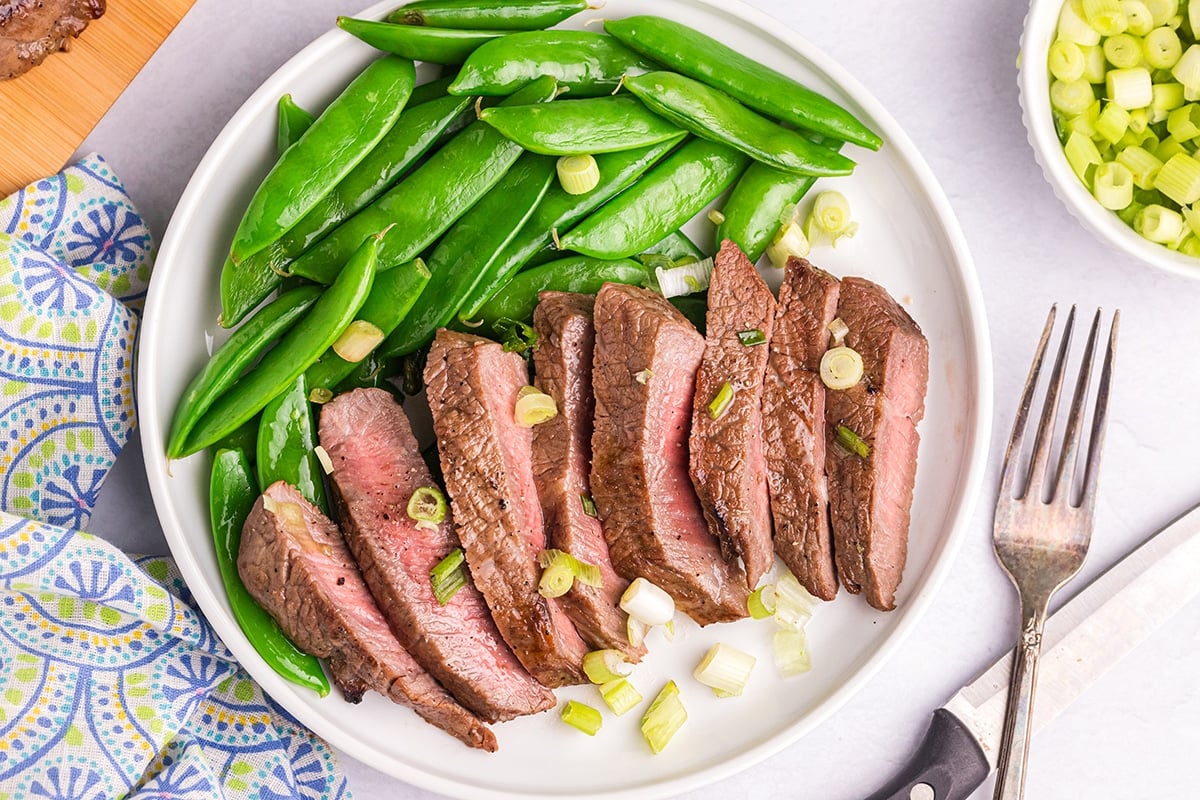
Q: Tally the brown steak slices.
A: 8